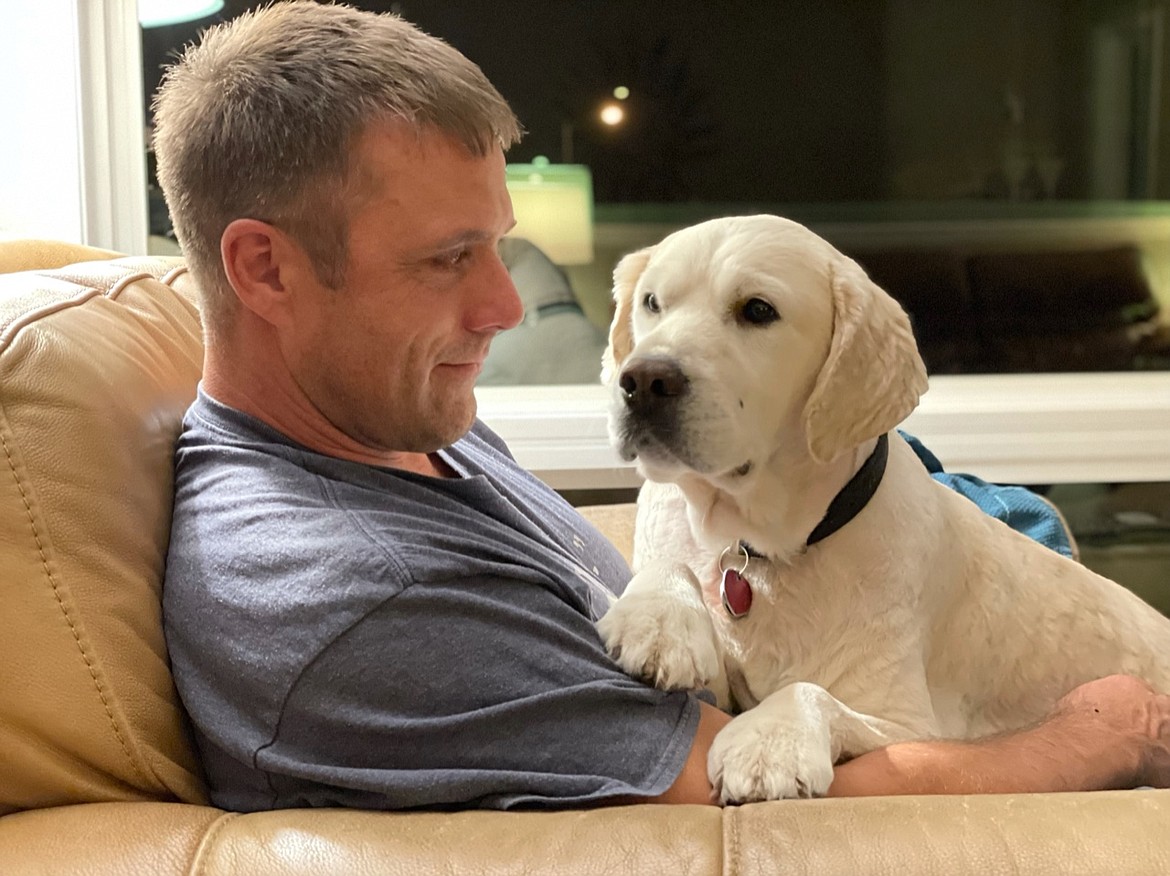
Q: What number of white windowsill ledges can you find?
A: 1